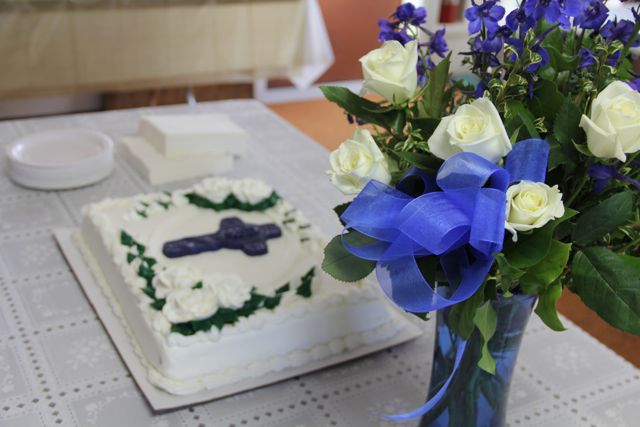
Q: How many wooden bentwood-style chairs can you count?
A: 0